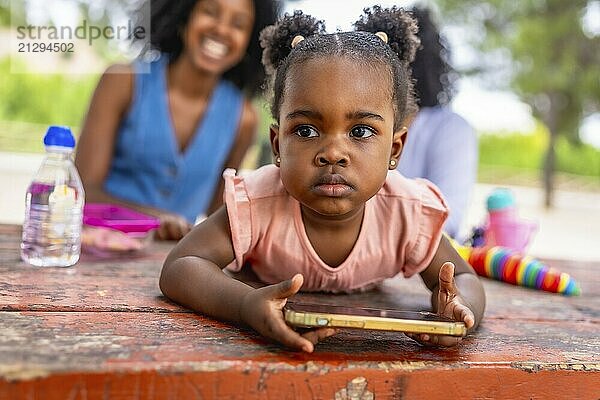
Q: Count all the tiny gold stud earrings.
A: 2